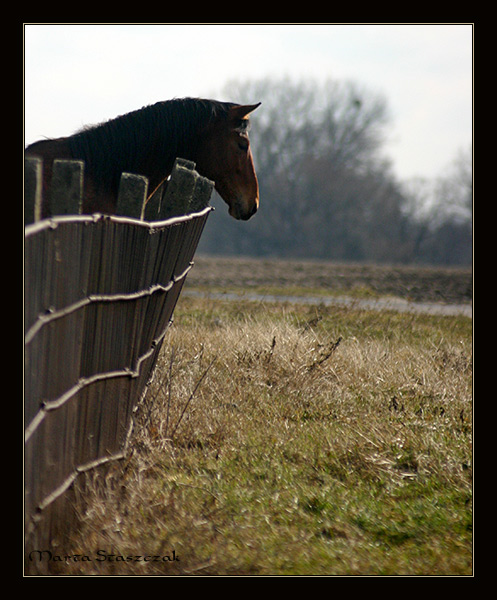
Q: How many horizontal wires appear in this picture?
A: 4